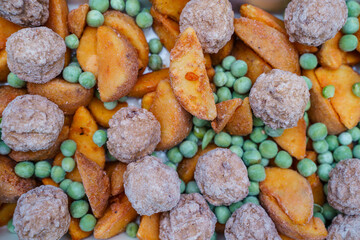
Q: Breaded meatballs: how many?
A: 14